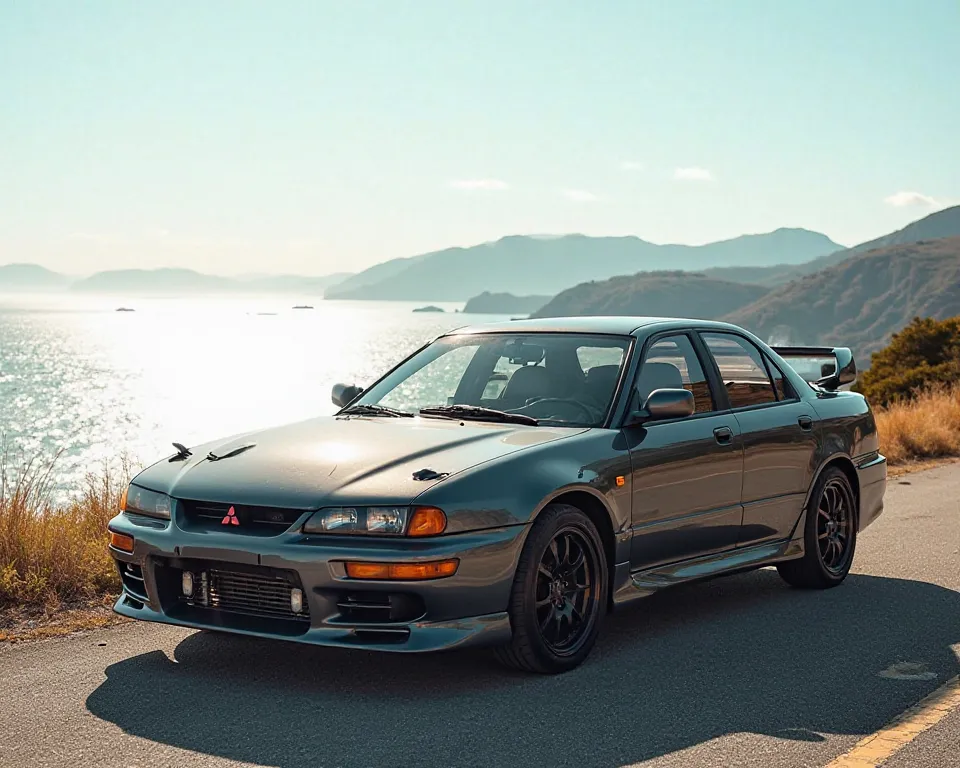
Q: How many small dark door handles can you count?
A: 2